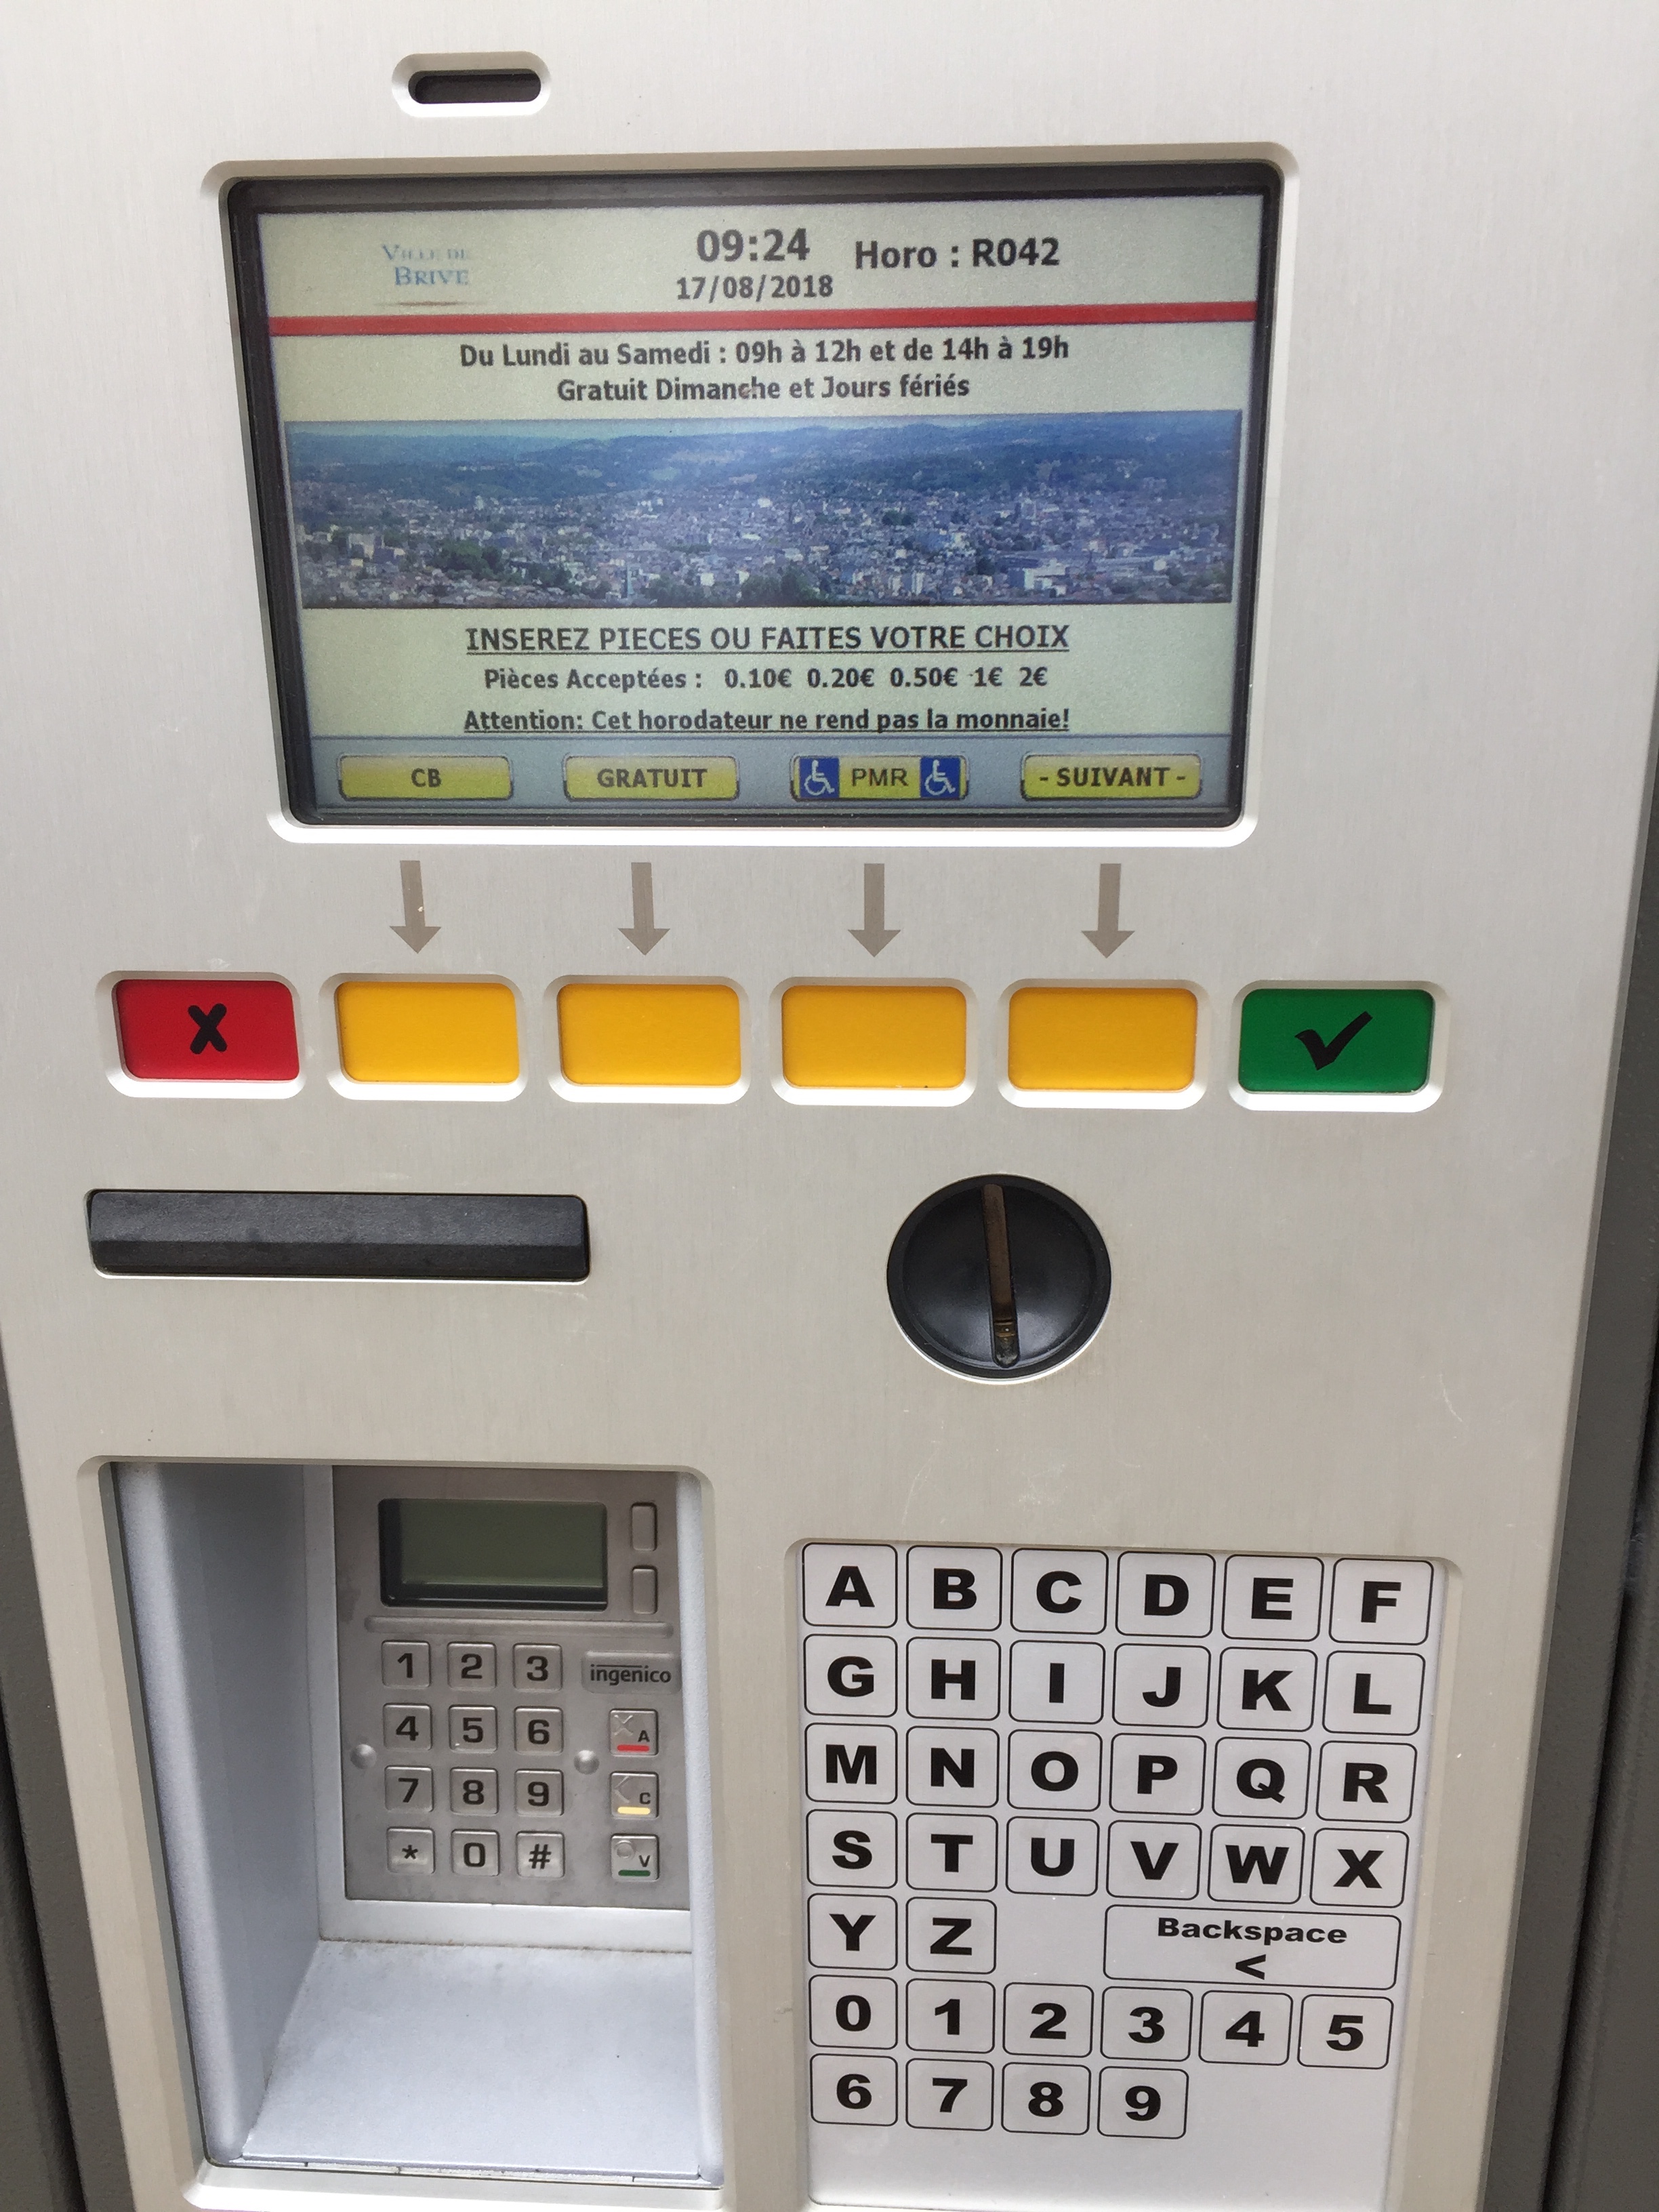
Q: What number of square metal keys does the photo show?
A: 15